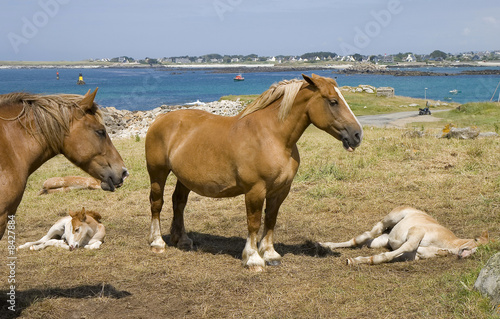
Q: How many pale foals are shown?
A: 2